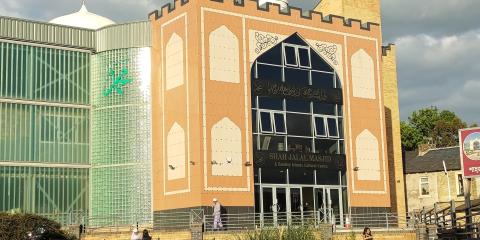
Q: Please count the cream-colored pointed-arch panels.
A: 6